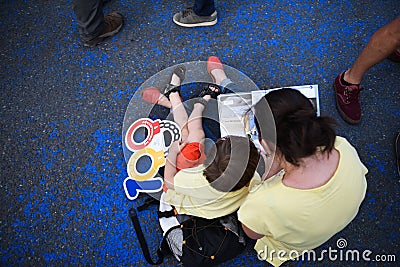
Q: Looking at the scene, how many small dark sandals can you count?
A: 2